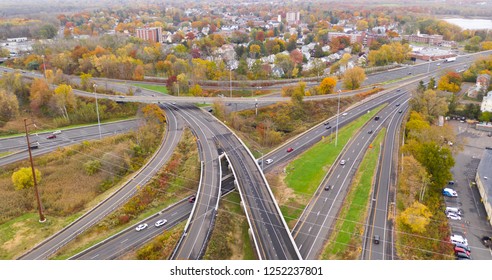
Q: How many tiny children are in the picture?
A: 0